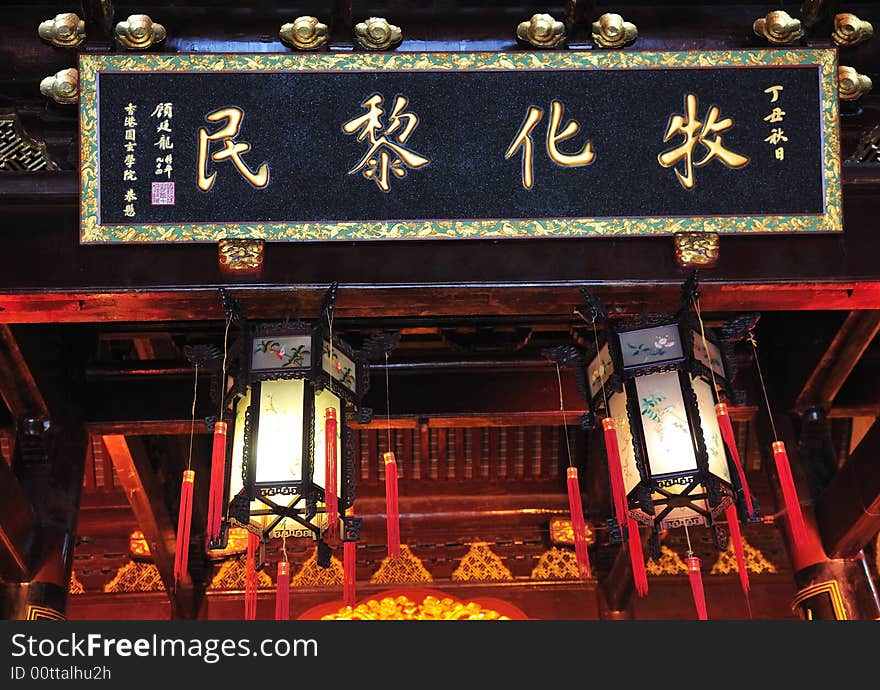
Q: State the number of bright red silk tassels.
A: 14